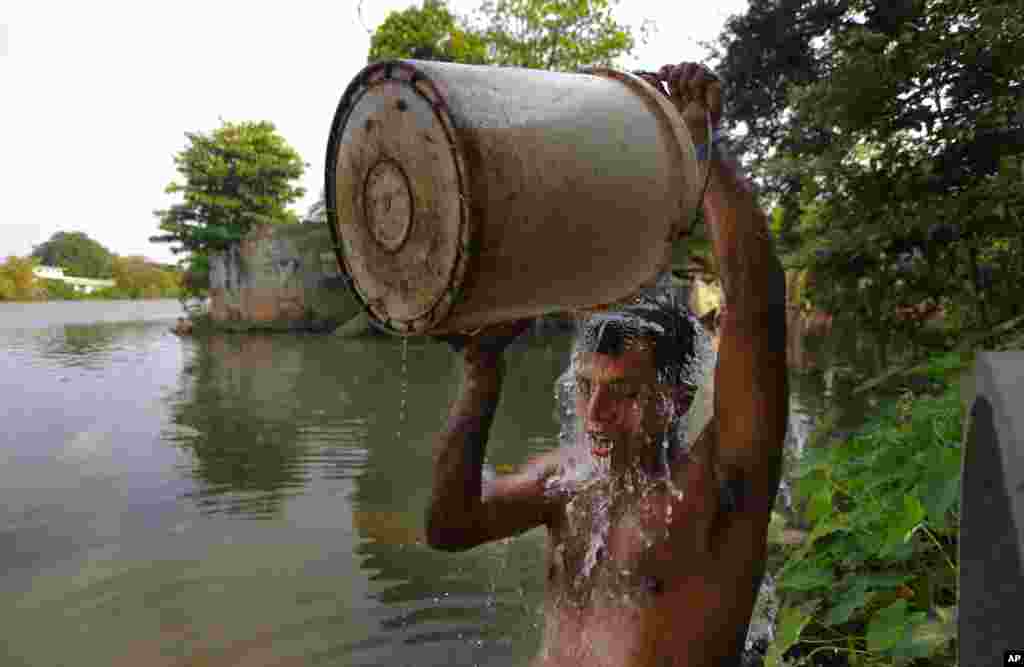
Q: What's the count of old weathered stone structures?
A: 1